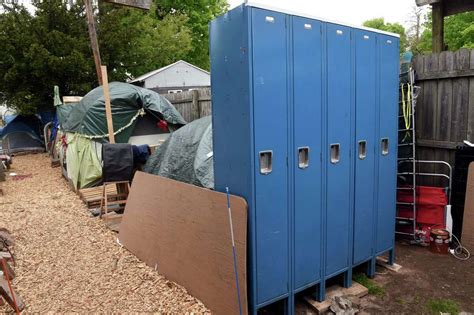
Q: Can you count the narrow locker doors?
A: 5